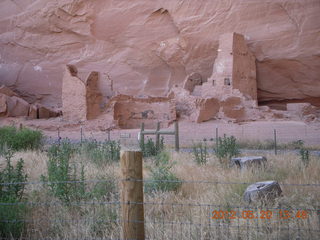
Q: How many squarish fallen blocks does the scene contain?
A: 2